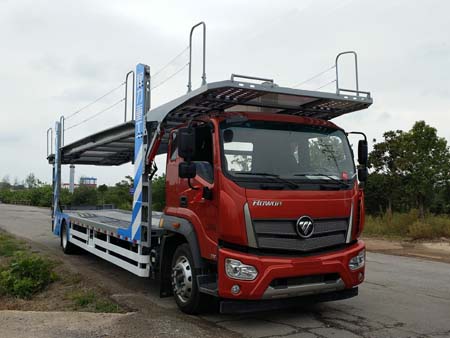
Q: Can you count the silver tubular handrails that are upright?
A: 5